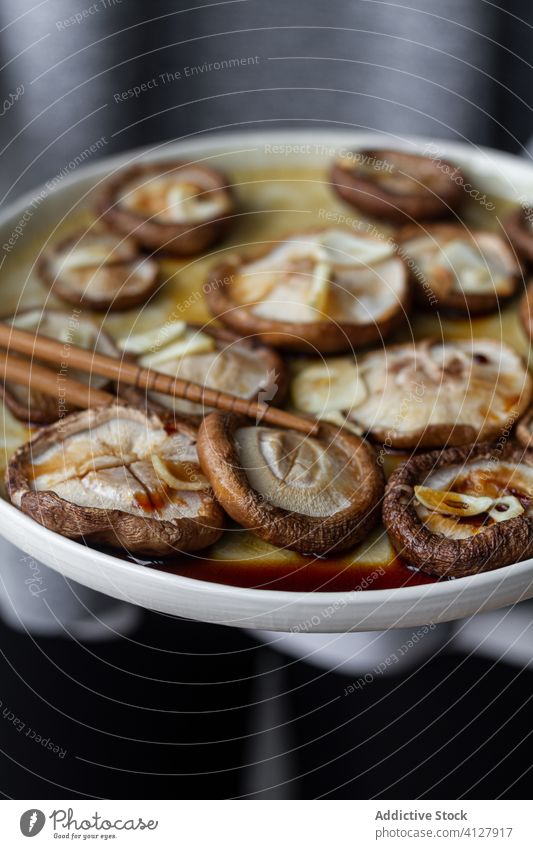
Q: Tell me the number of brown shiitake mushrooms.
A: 14